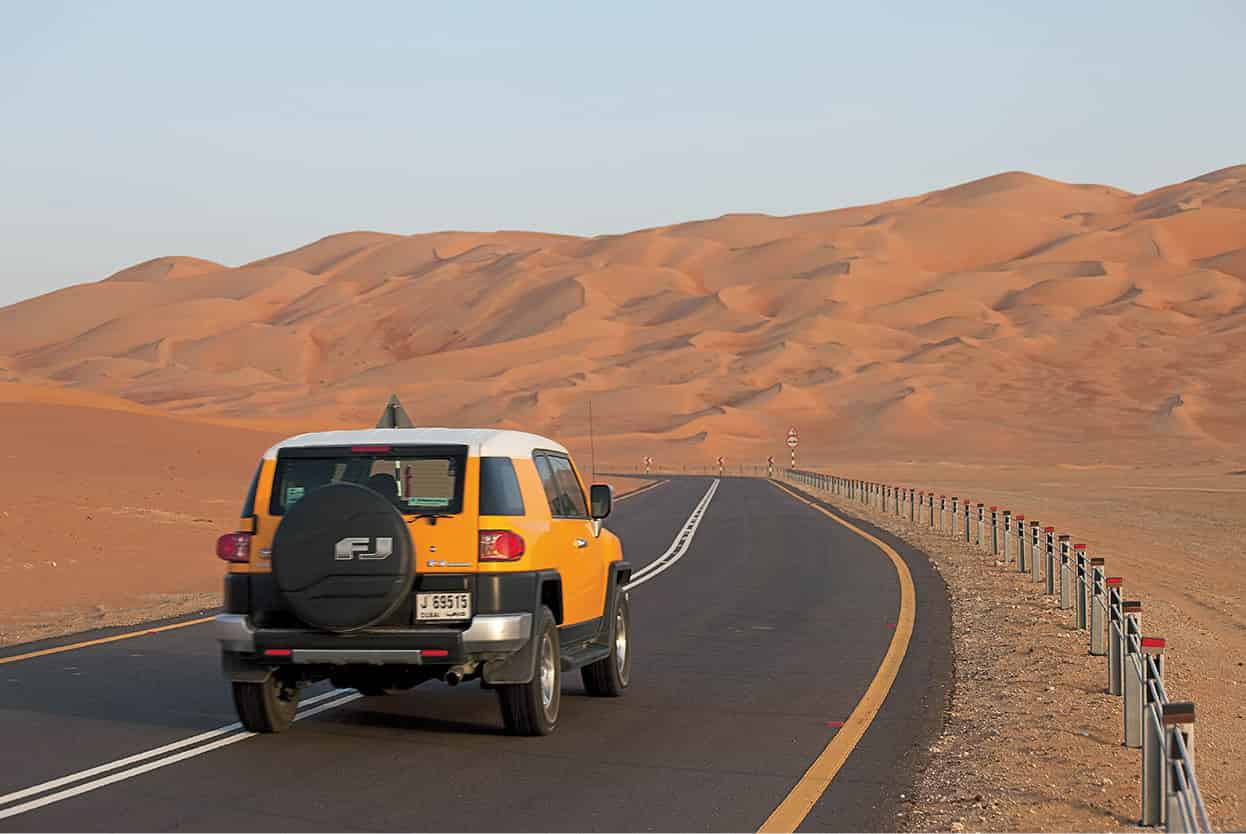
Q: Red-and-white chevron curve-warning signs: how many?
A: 3